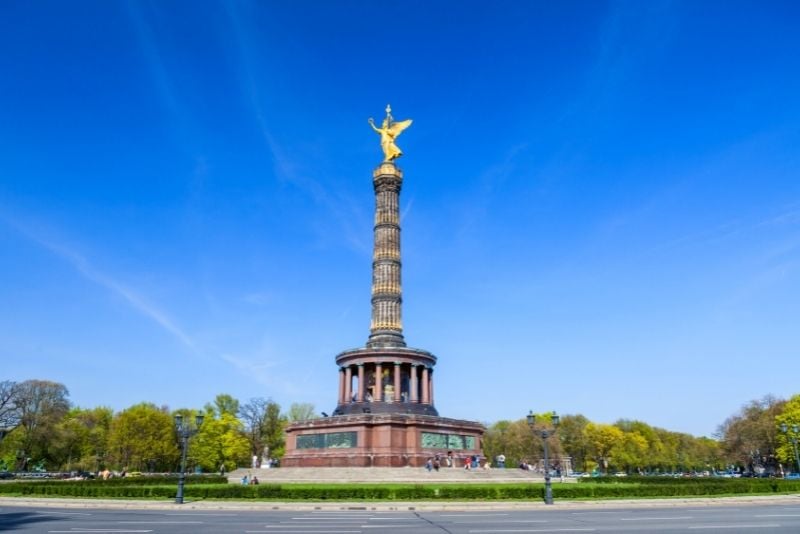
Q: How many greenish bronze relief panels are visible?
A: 2